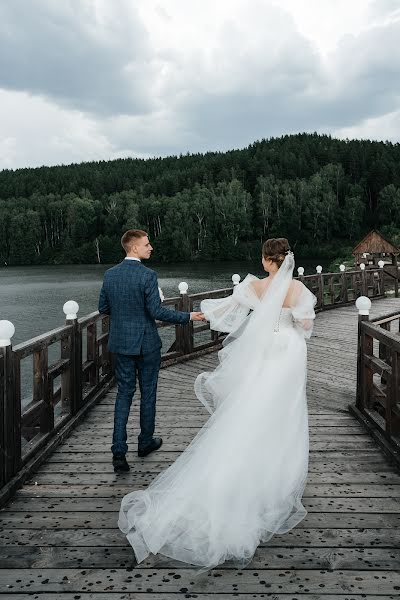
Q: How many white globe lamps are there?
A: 10